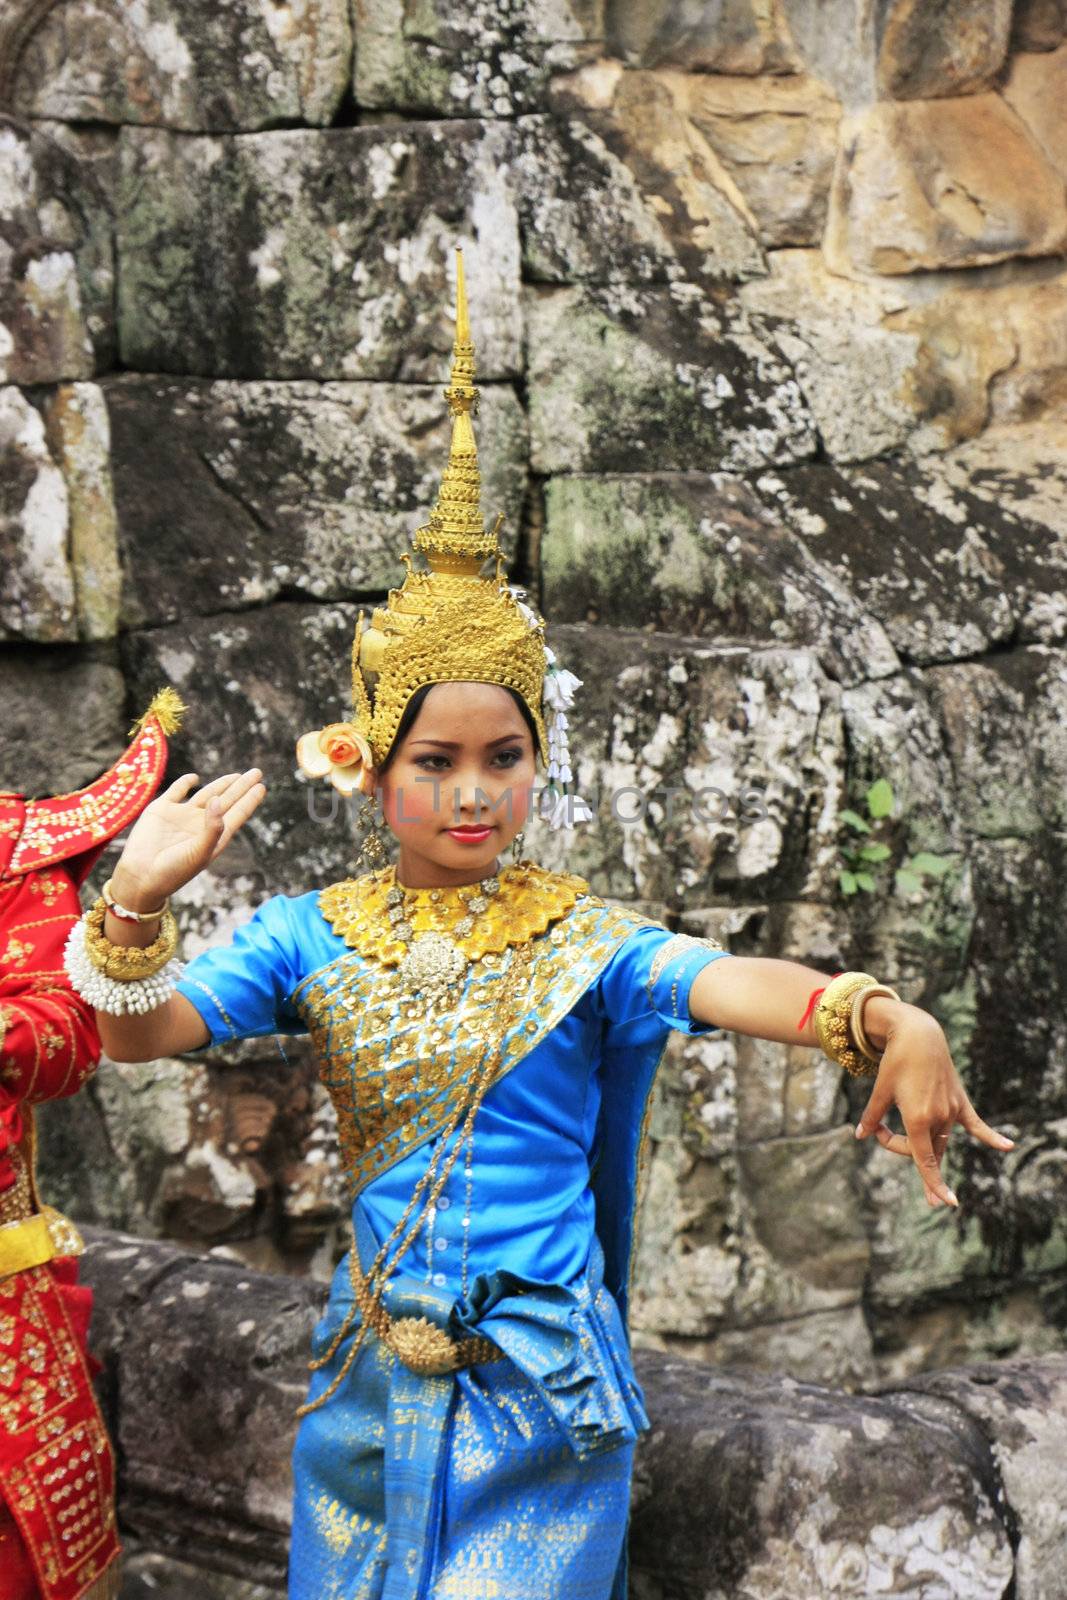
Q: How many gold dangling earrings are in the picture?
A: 2